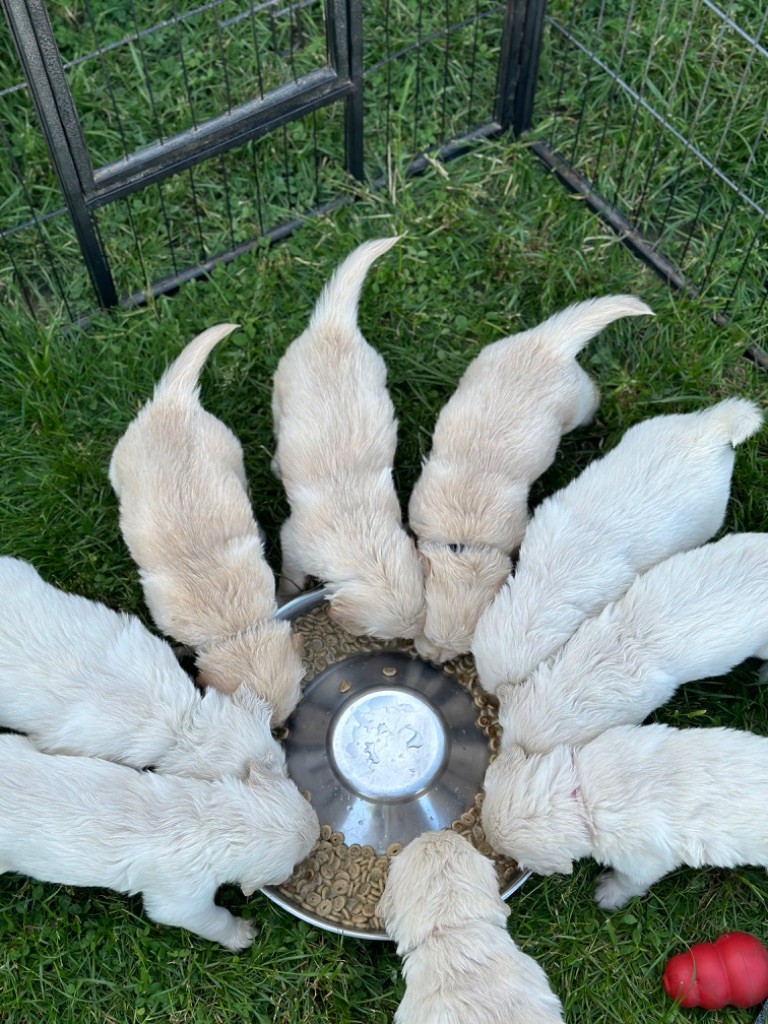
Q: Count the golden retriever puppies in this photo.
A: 9